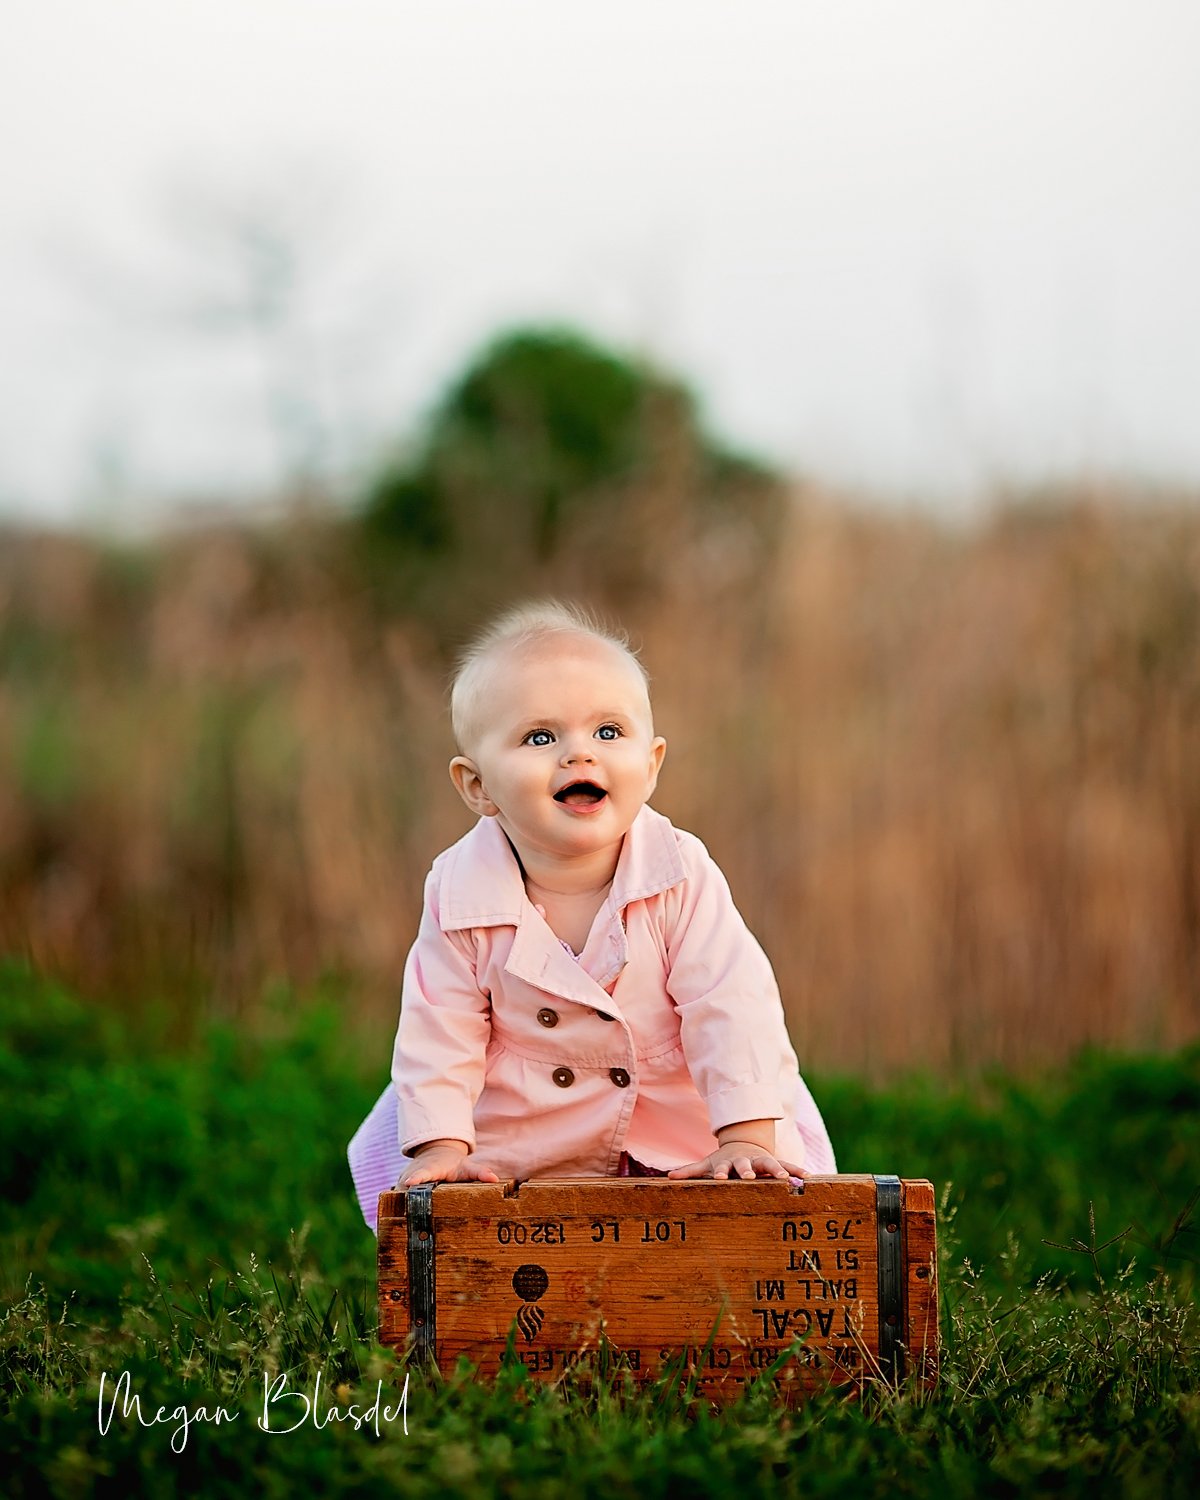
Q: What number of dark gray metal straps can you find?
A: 2